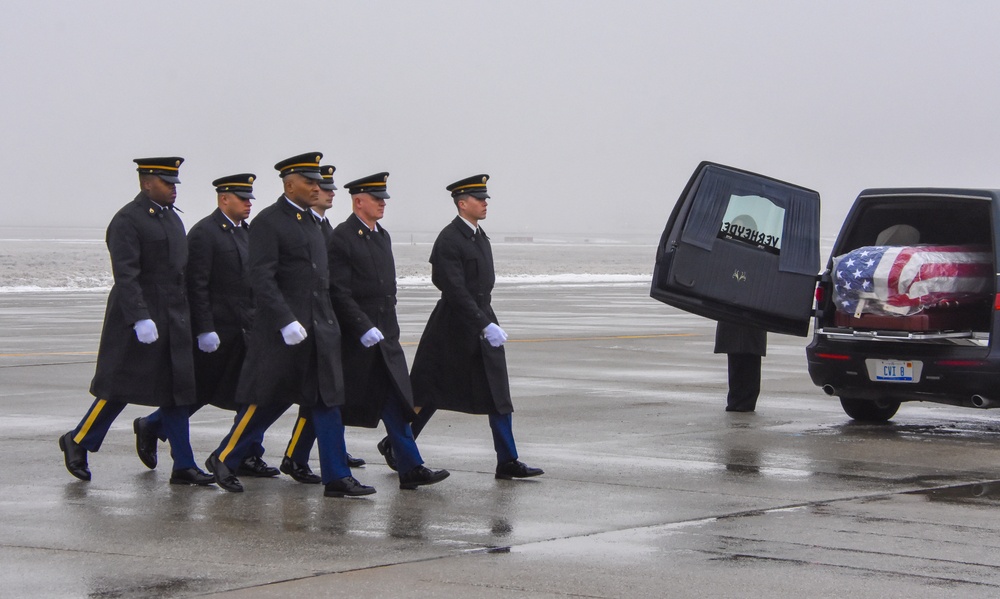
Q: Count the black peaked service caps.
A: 6